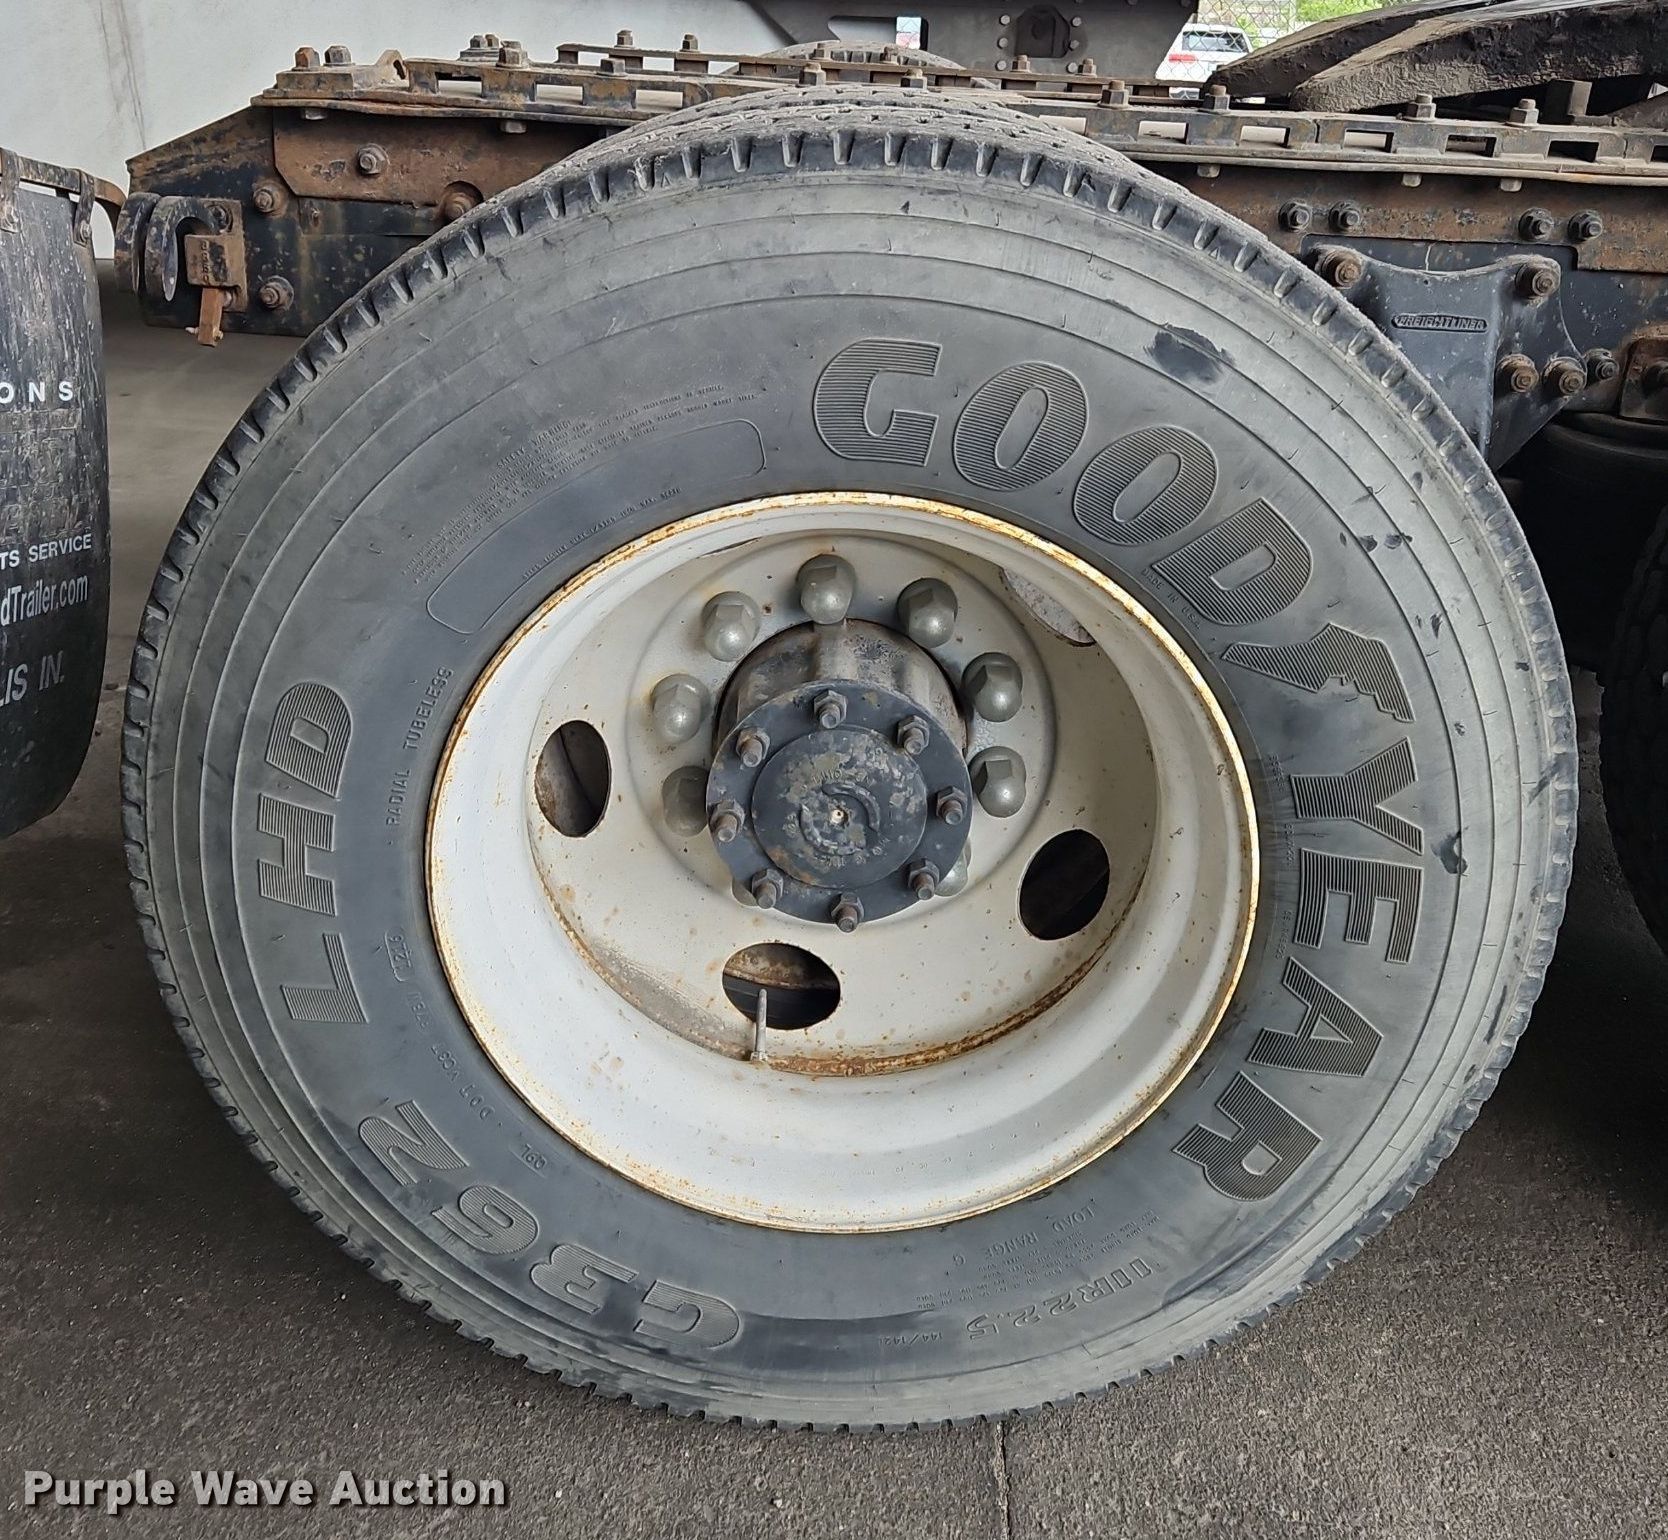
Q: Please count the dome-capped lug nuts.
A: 9